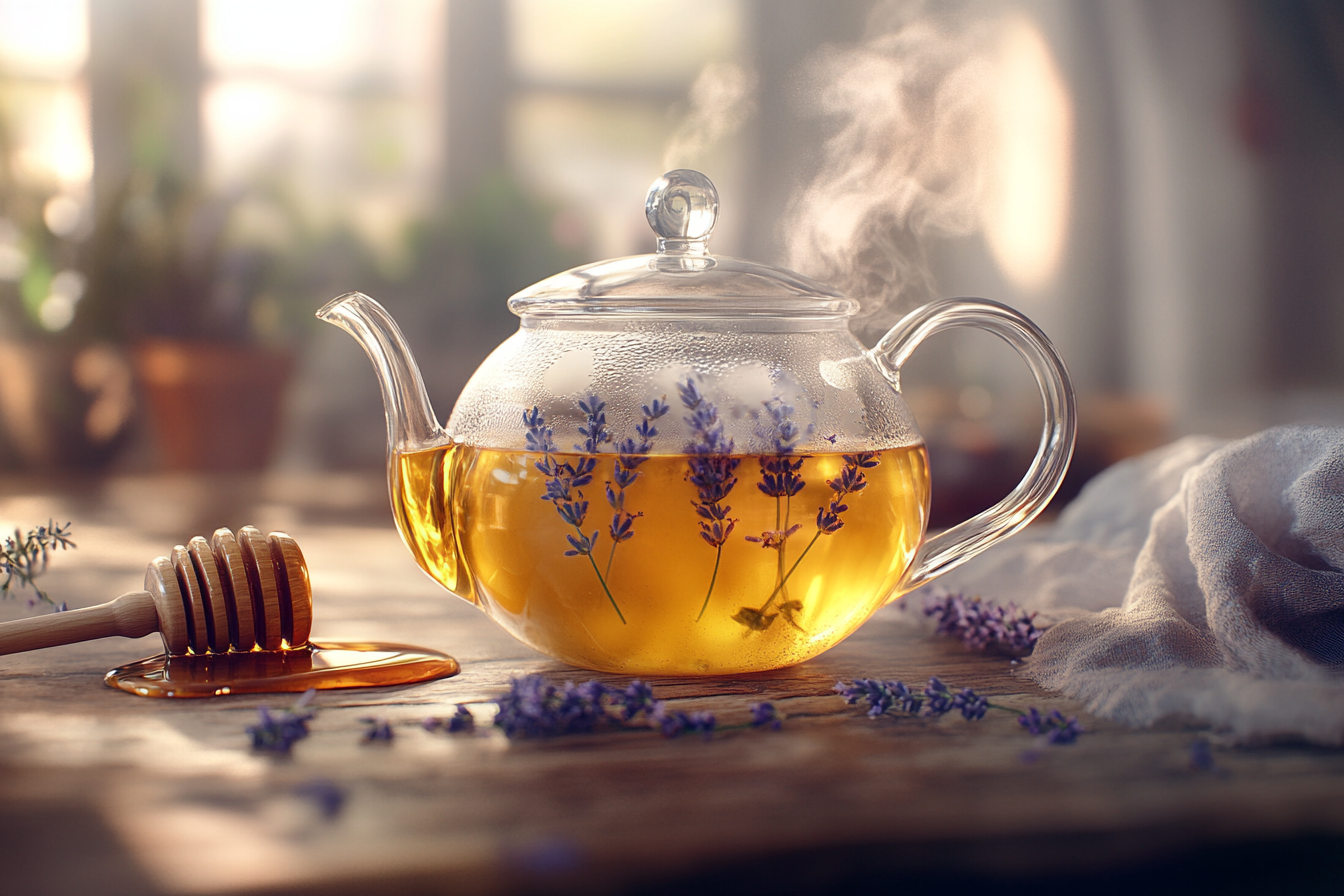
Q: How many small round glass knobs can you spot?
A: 1